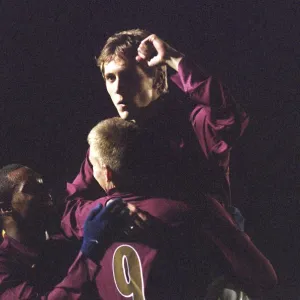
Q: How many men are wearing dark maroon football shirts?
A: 3